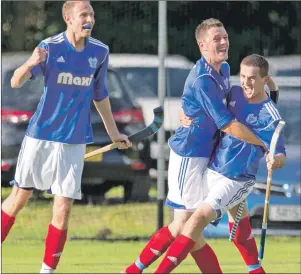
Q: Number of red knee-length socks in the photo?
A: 6